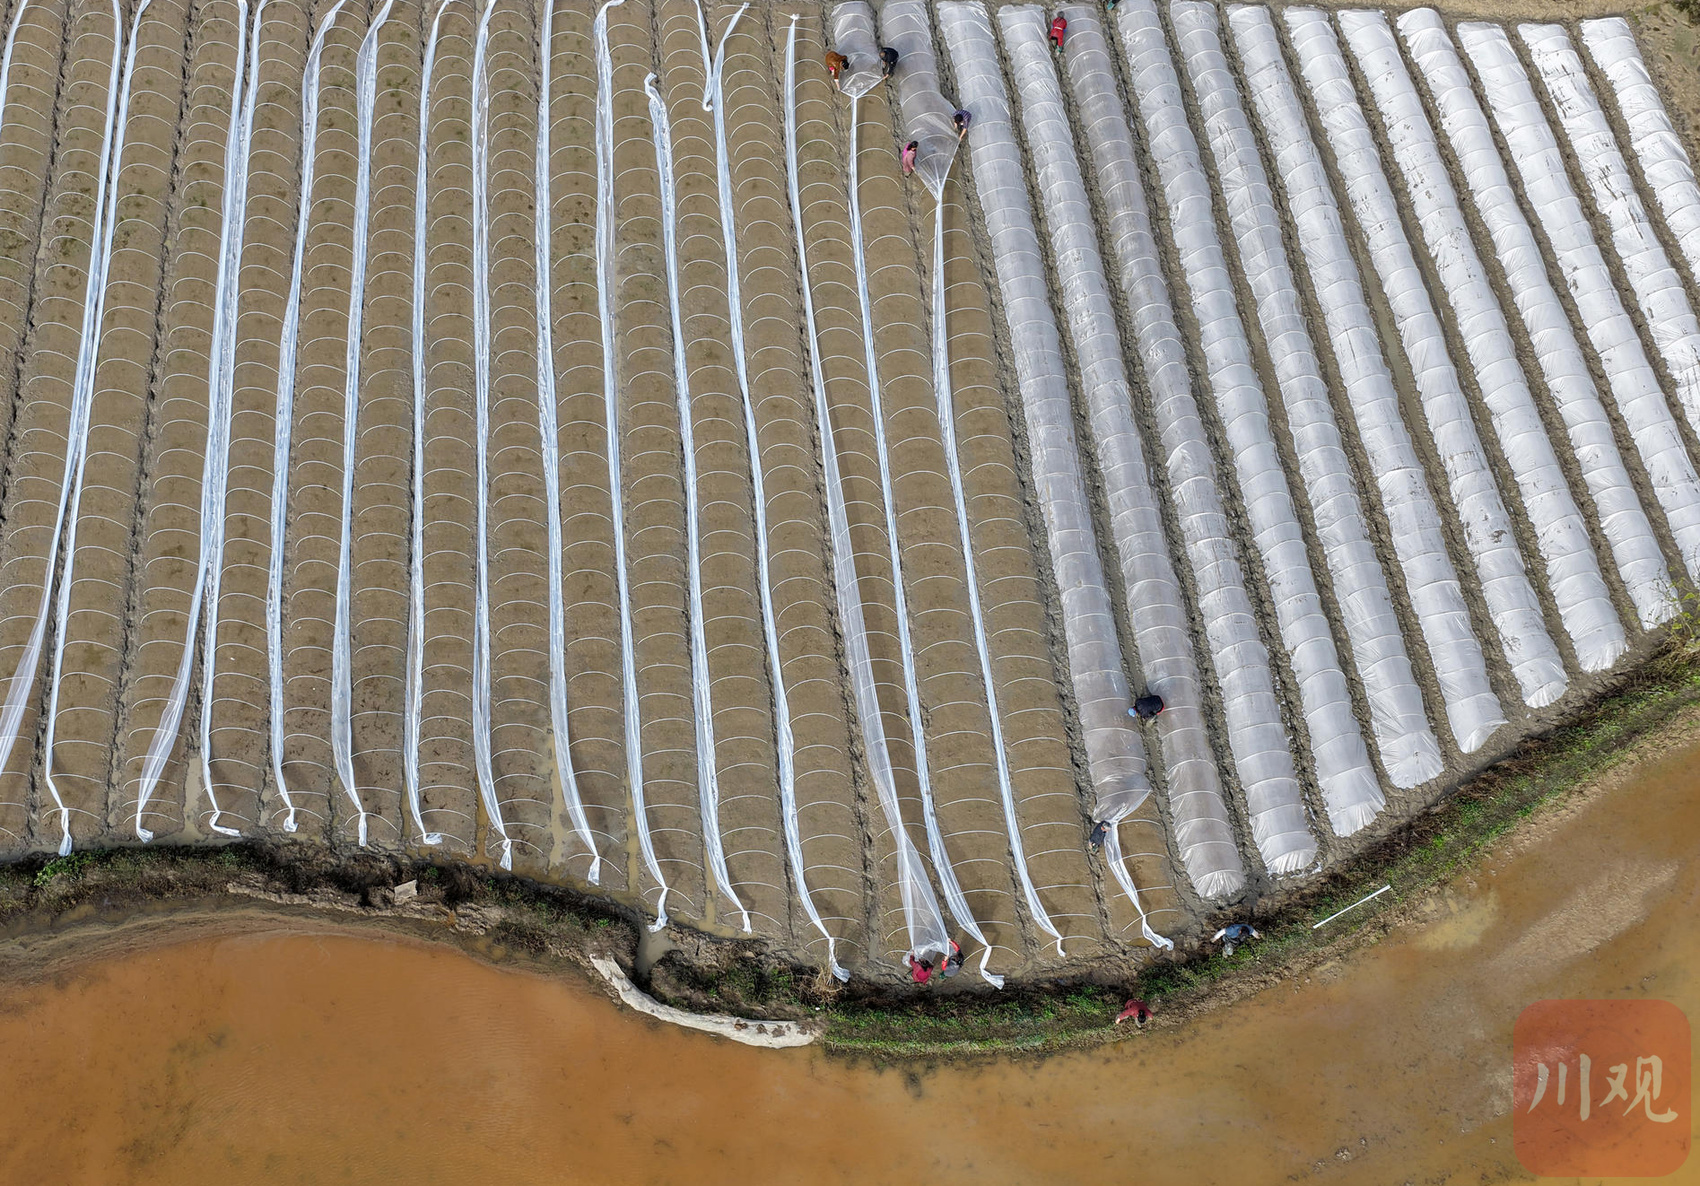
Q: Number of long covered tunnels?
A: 12